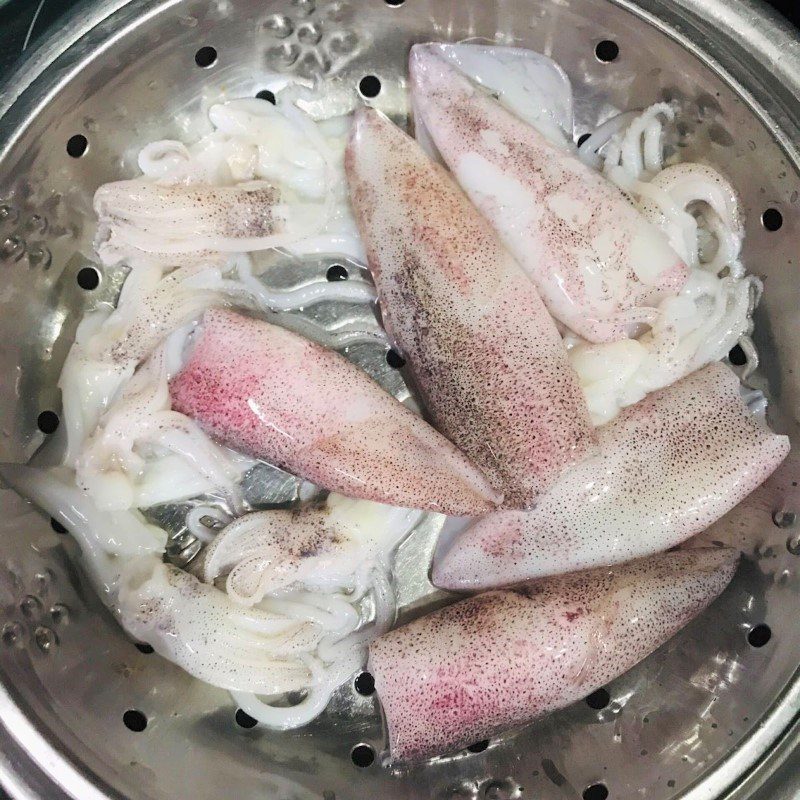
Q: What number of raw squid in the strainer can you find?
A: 5